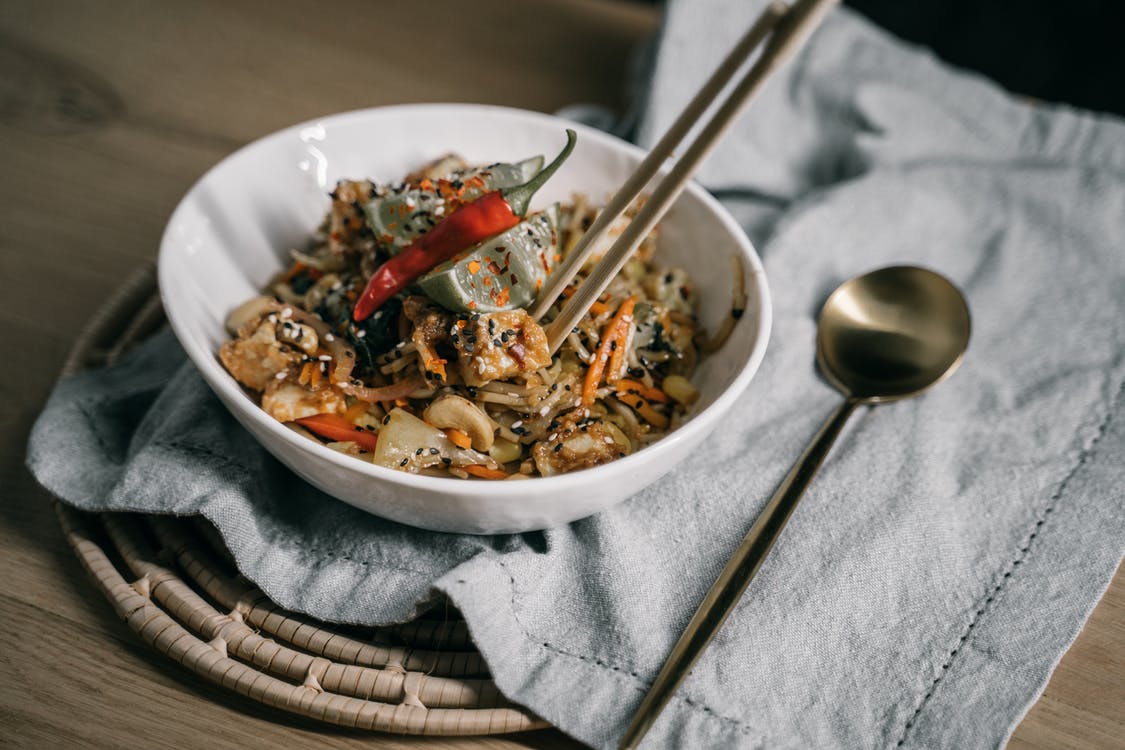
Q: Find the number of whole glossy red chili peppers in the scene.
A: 1